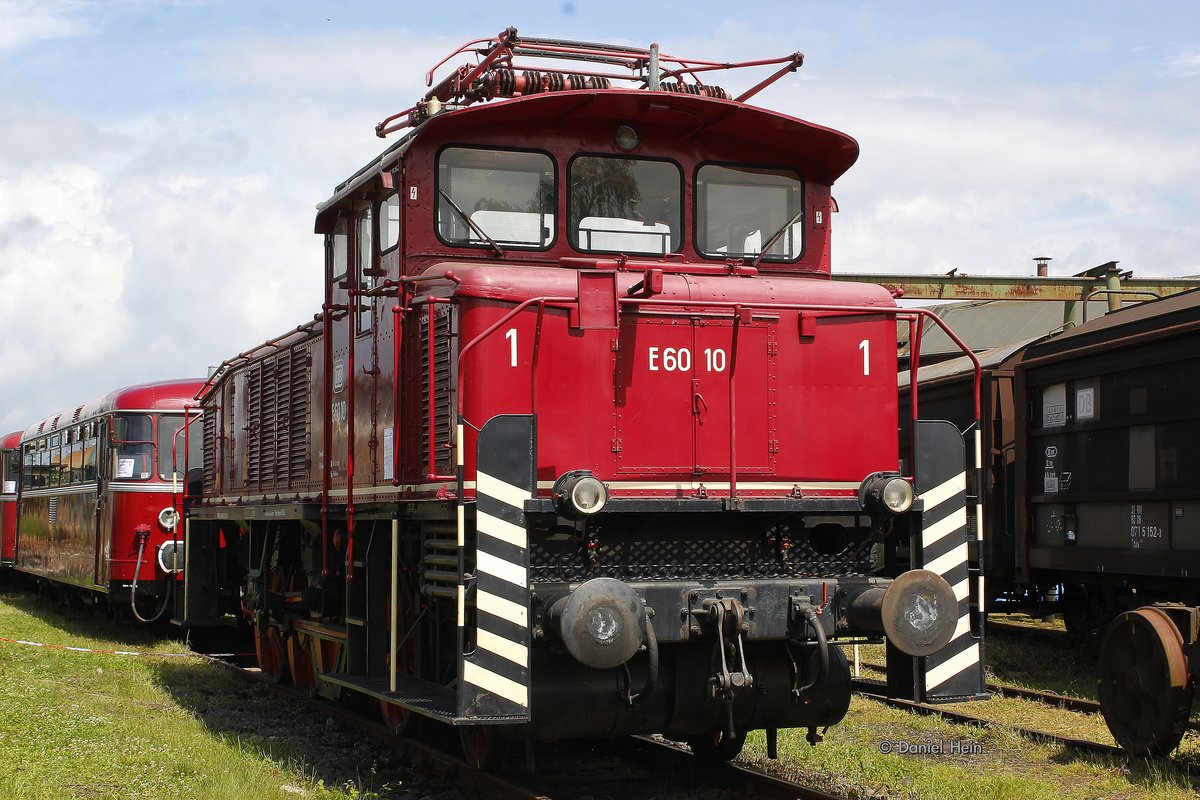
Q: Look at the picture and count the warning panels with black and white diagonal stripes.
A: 2